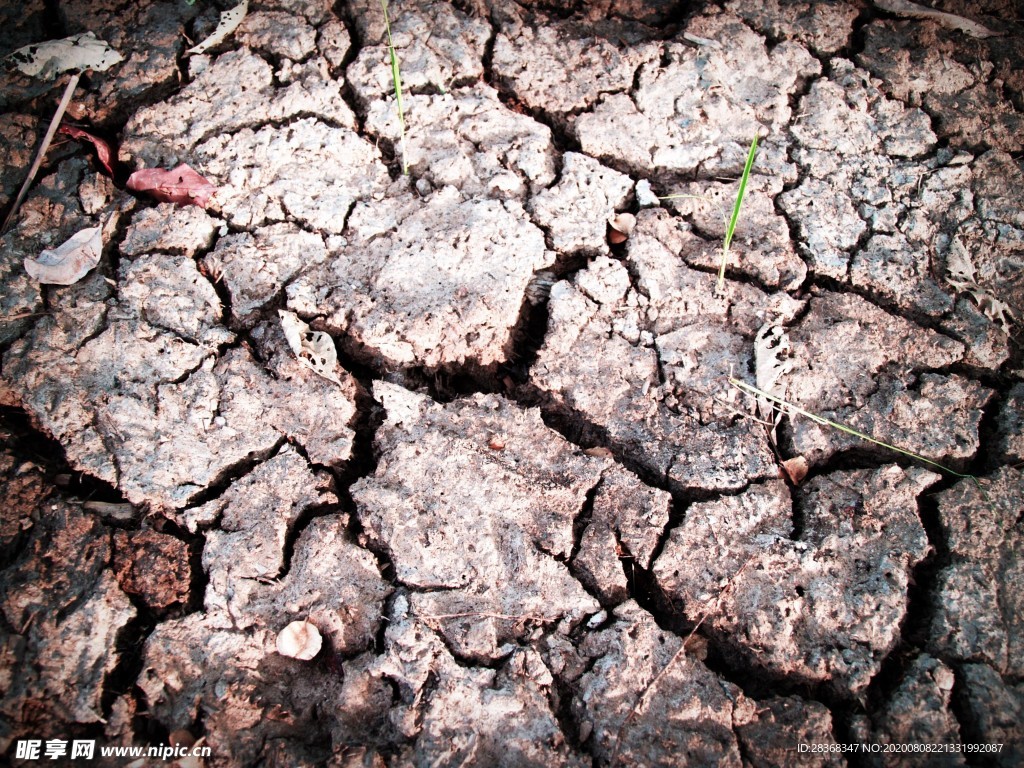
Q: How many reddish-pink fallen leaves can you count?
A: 2